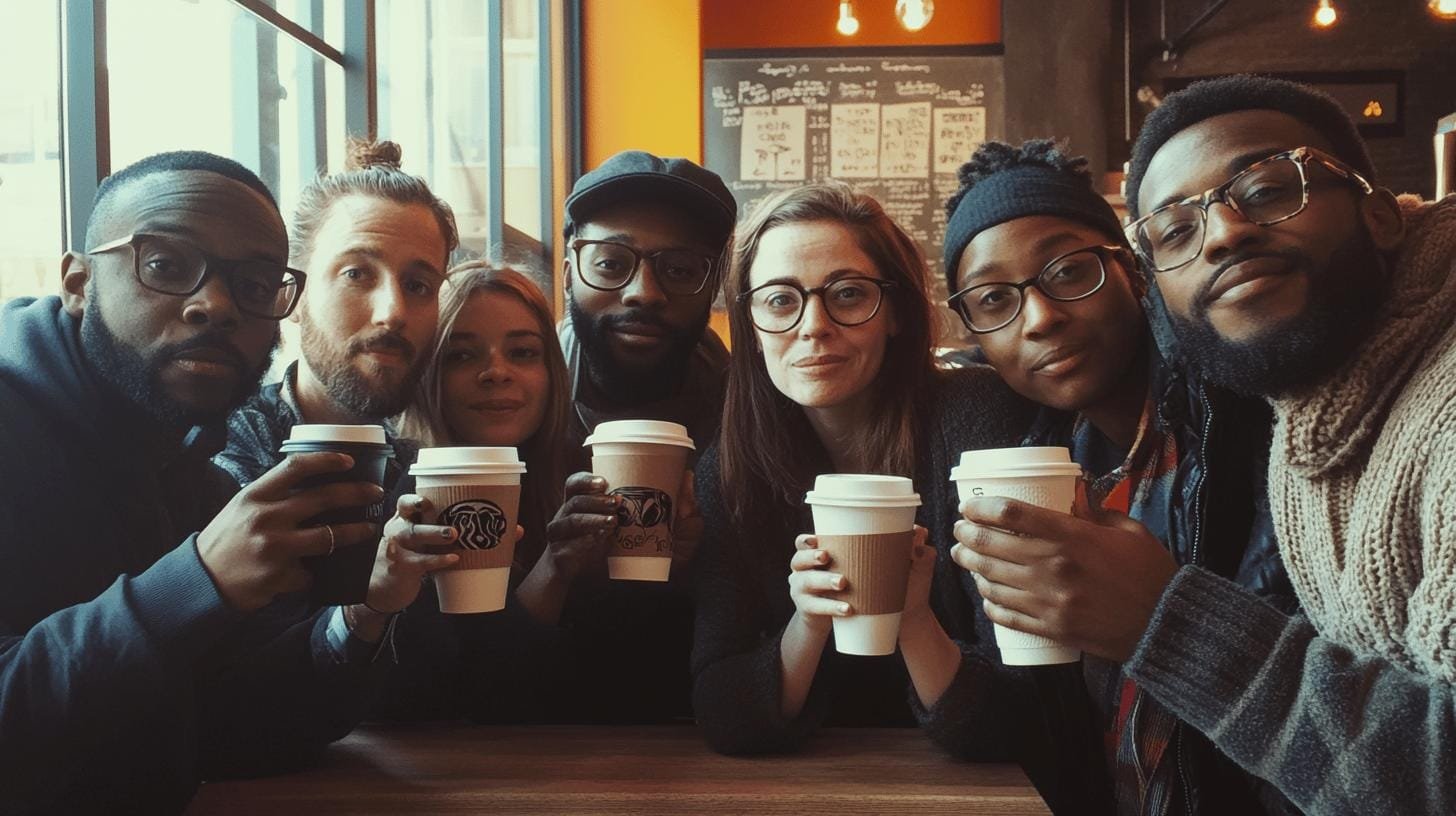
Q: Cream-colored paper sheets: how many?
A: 4